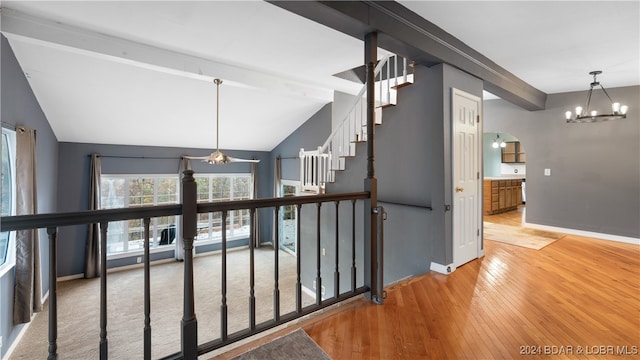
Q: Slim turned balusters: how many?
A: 10